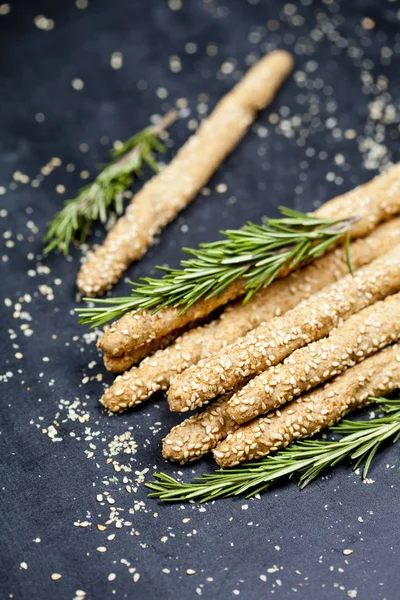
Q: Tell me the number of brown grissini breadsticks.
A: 8